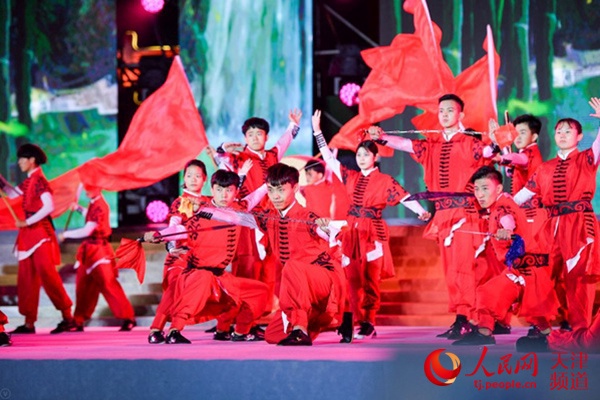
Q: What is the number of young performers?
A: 12